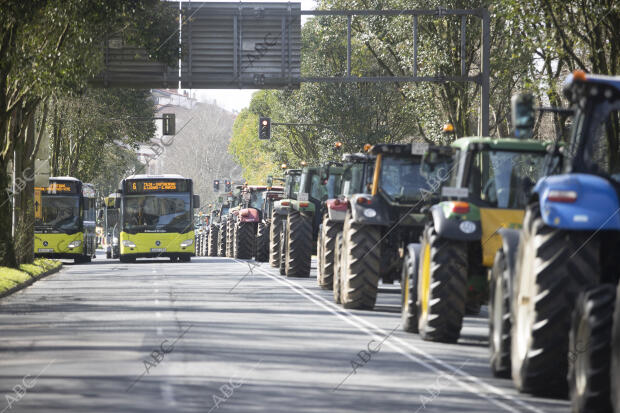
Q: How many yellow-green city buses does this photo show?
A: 2